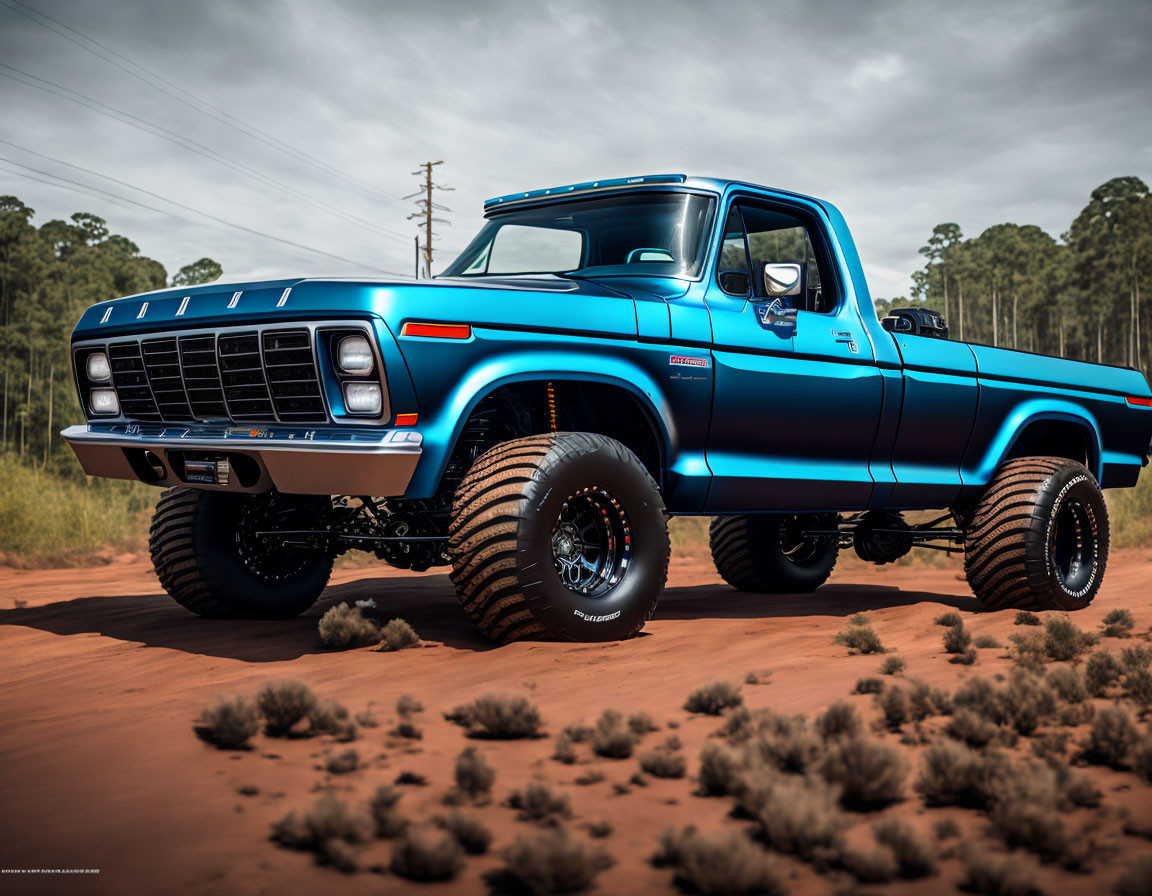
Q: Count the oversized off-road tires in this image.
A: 4